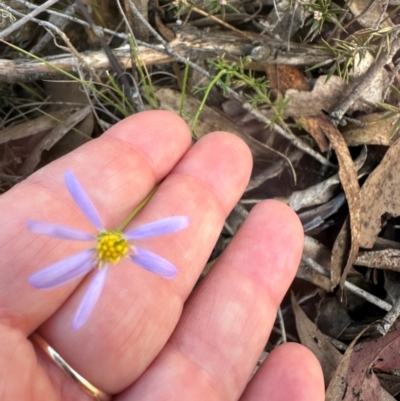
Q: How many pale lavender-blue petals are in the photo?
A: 6